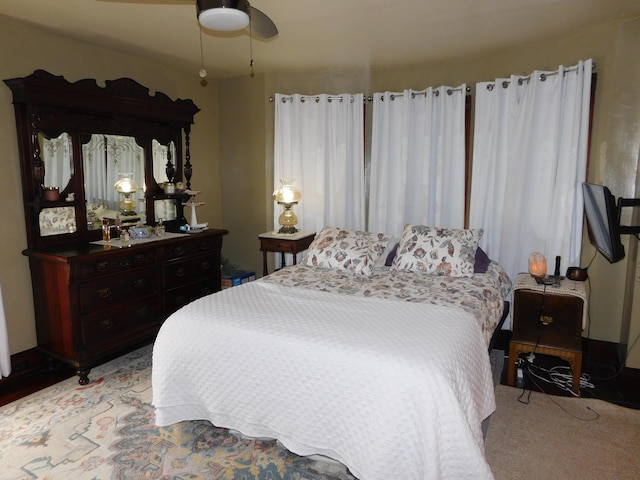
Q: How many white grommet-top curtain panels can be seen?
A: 3